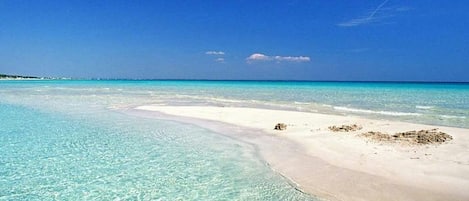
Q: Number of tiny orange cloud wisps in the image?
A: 0